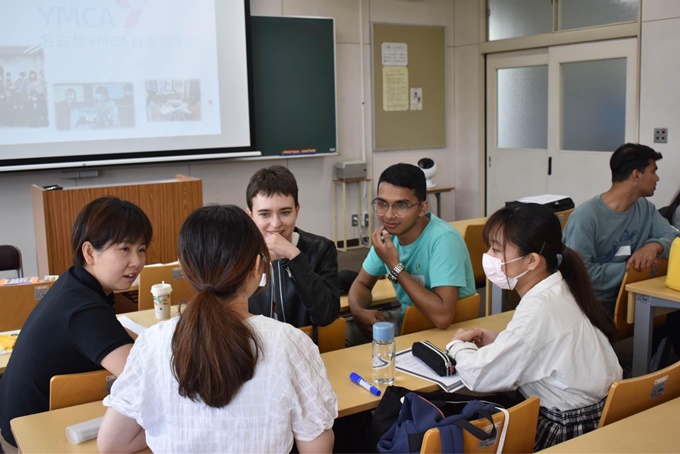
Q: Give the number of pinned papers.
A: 3